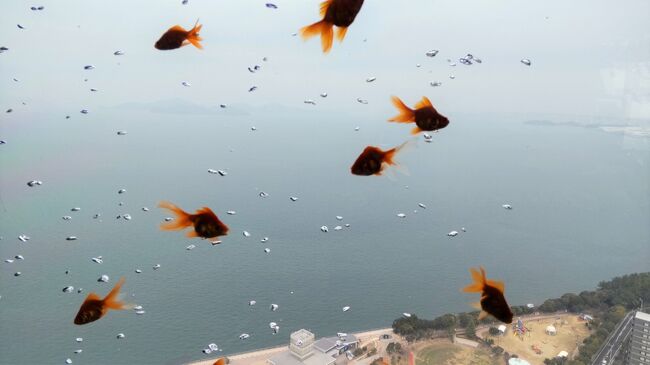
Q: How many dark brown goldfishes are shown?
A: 7